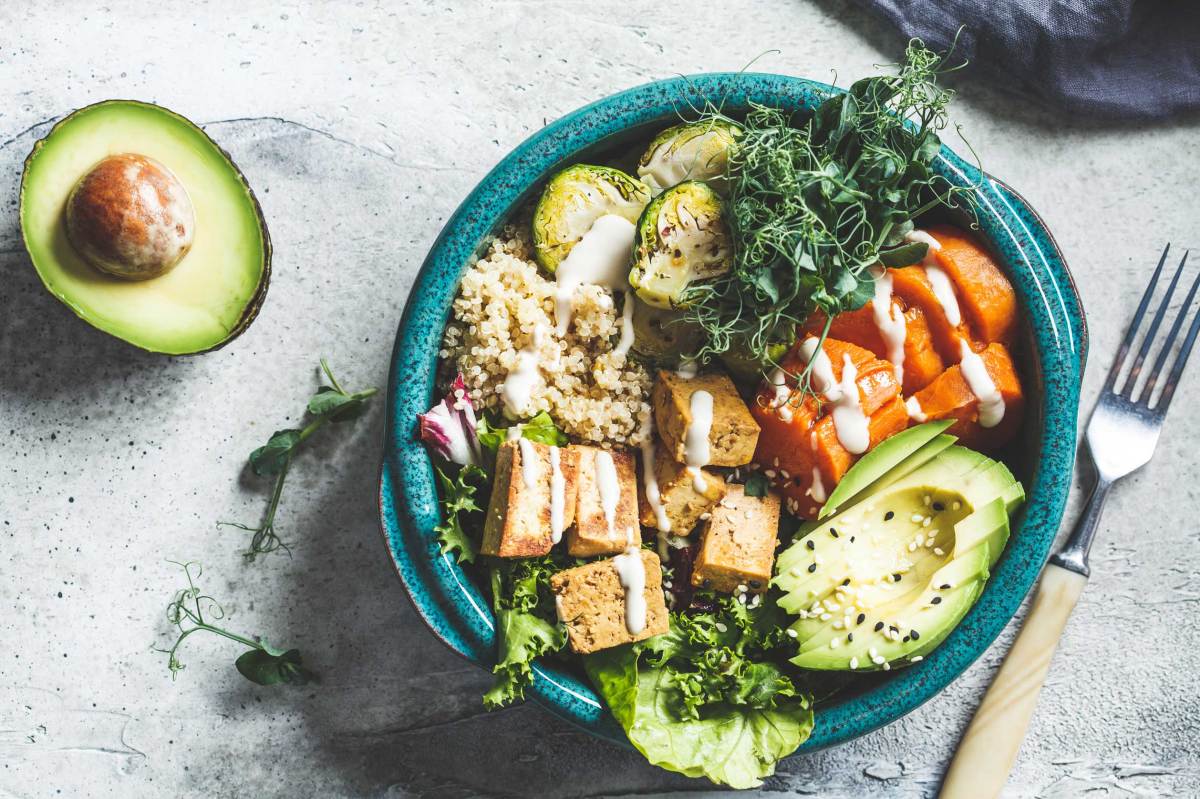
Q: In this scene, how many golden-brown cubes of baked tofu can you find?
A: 6